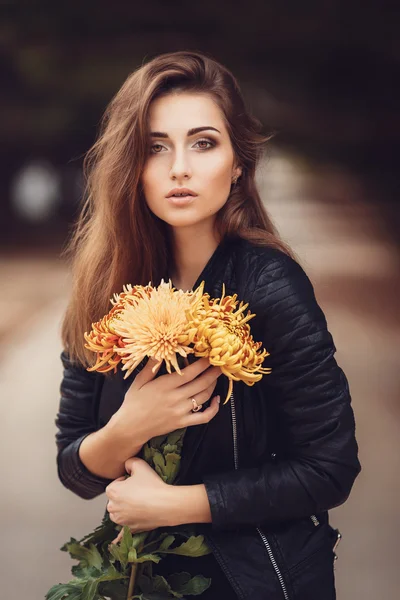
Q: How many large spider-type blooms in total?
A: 3